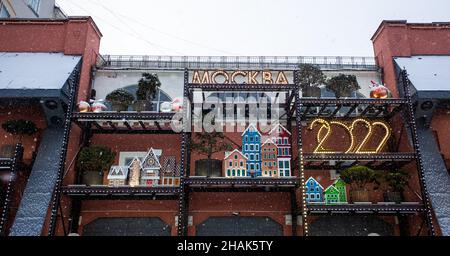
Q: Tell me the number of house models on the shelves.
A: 11